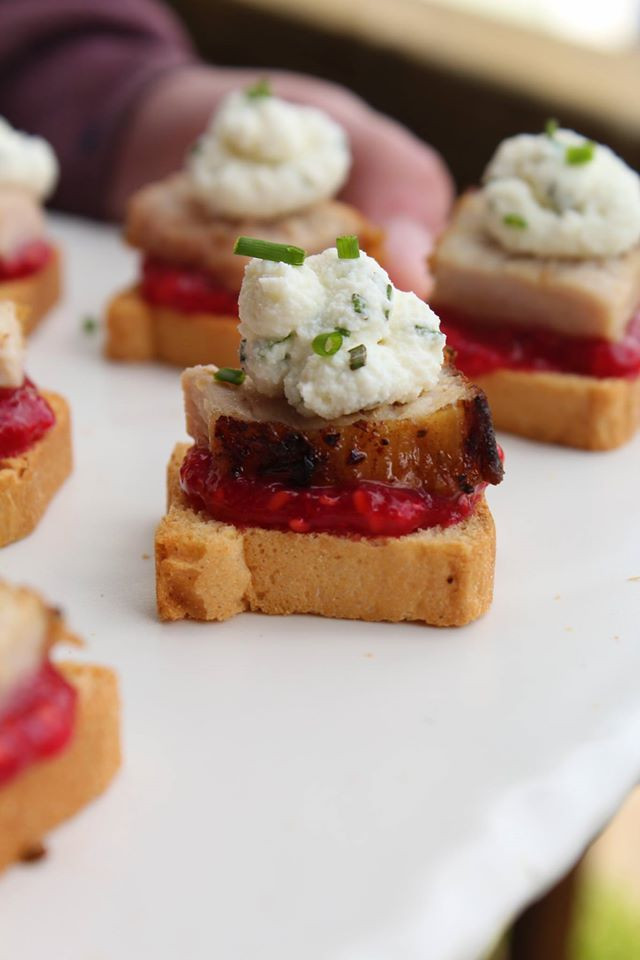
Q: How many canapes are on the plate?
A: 6